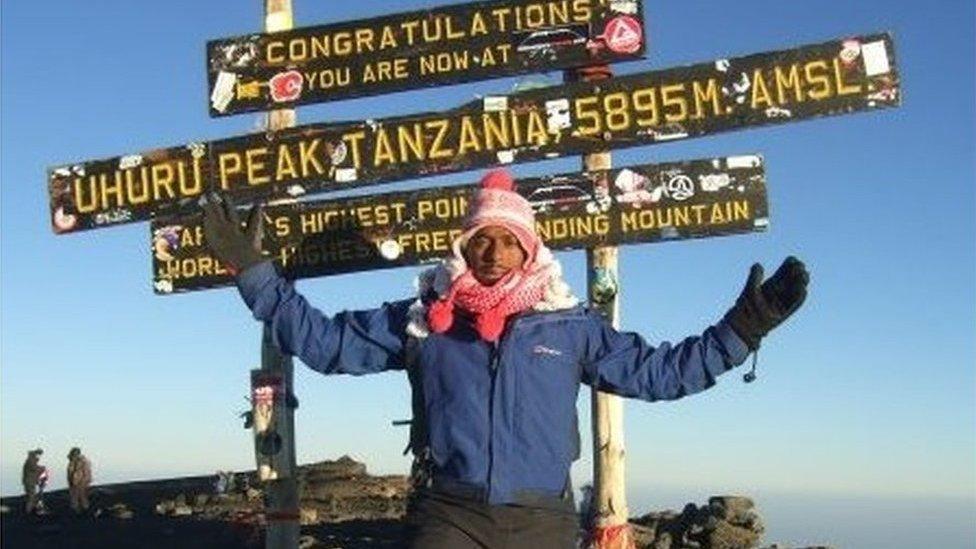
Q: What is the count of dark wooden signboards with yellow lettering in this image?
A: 3